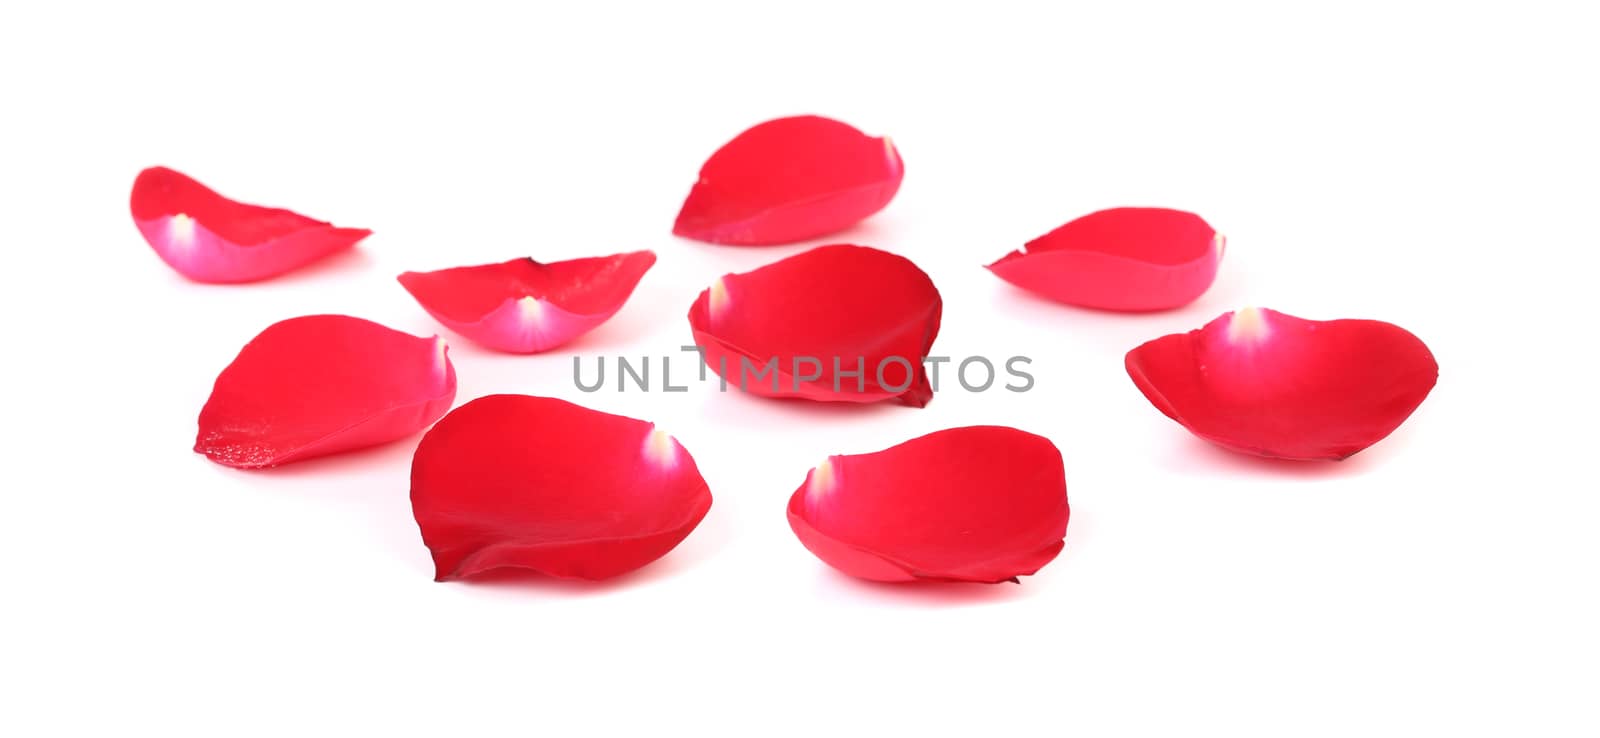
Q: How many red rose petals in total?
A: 9